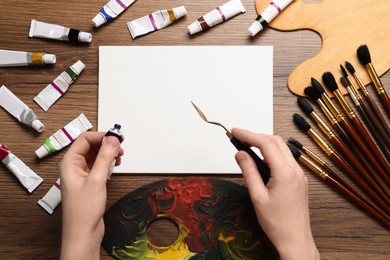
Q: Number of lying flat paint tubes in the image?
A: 11